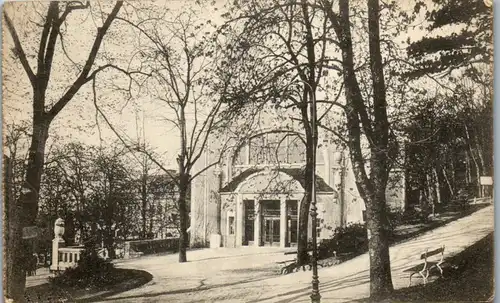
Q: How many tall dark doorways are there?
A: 3